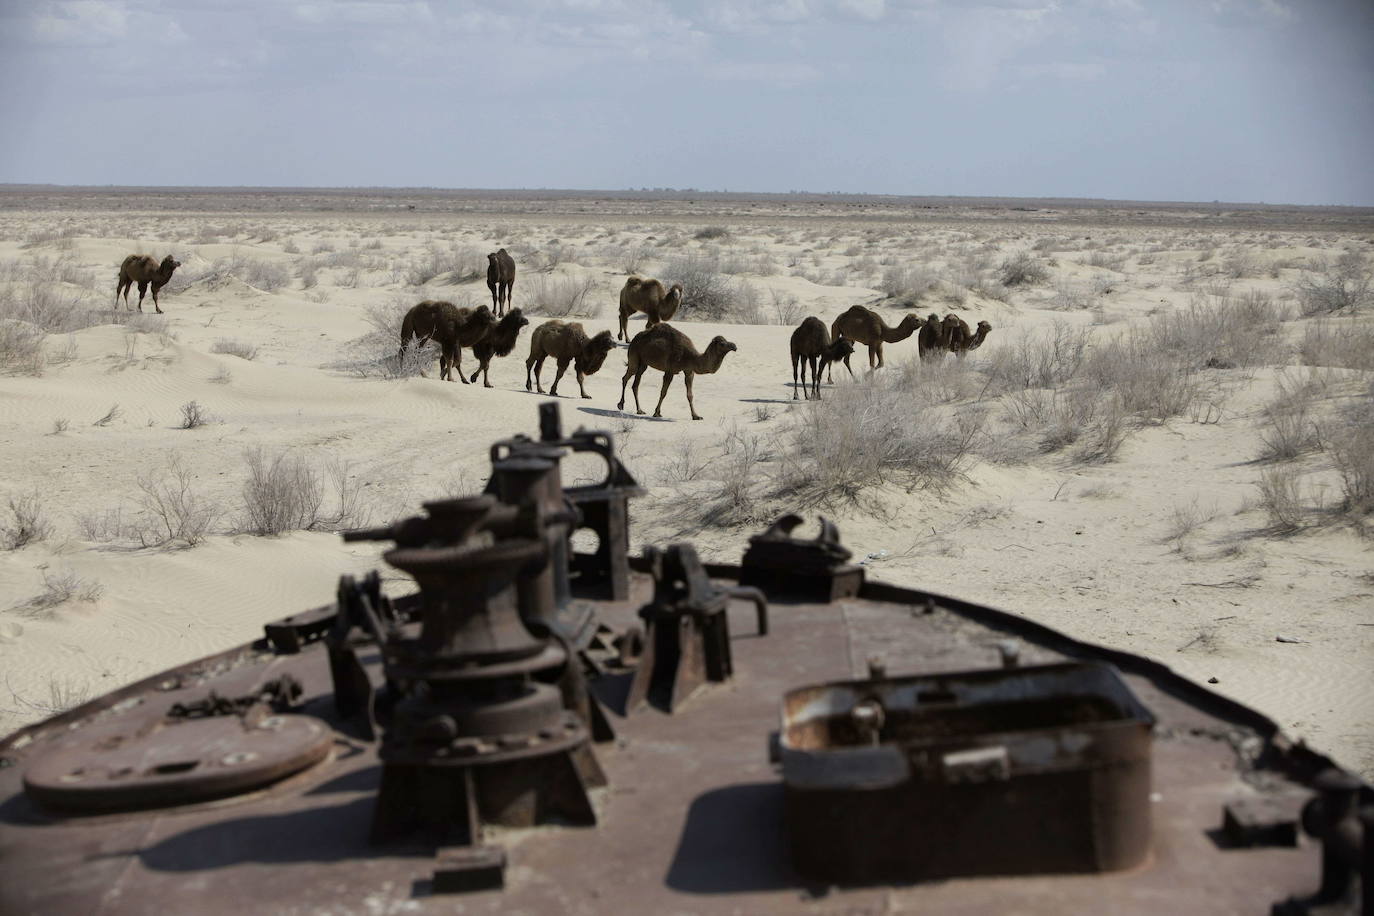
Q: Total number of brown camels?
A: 11